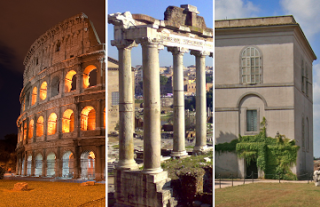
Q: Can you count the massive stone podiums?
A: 1